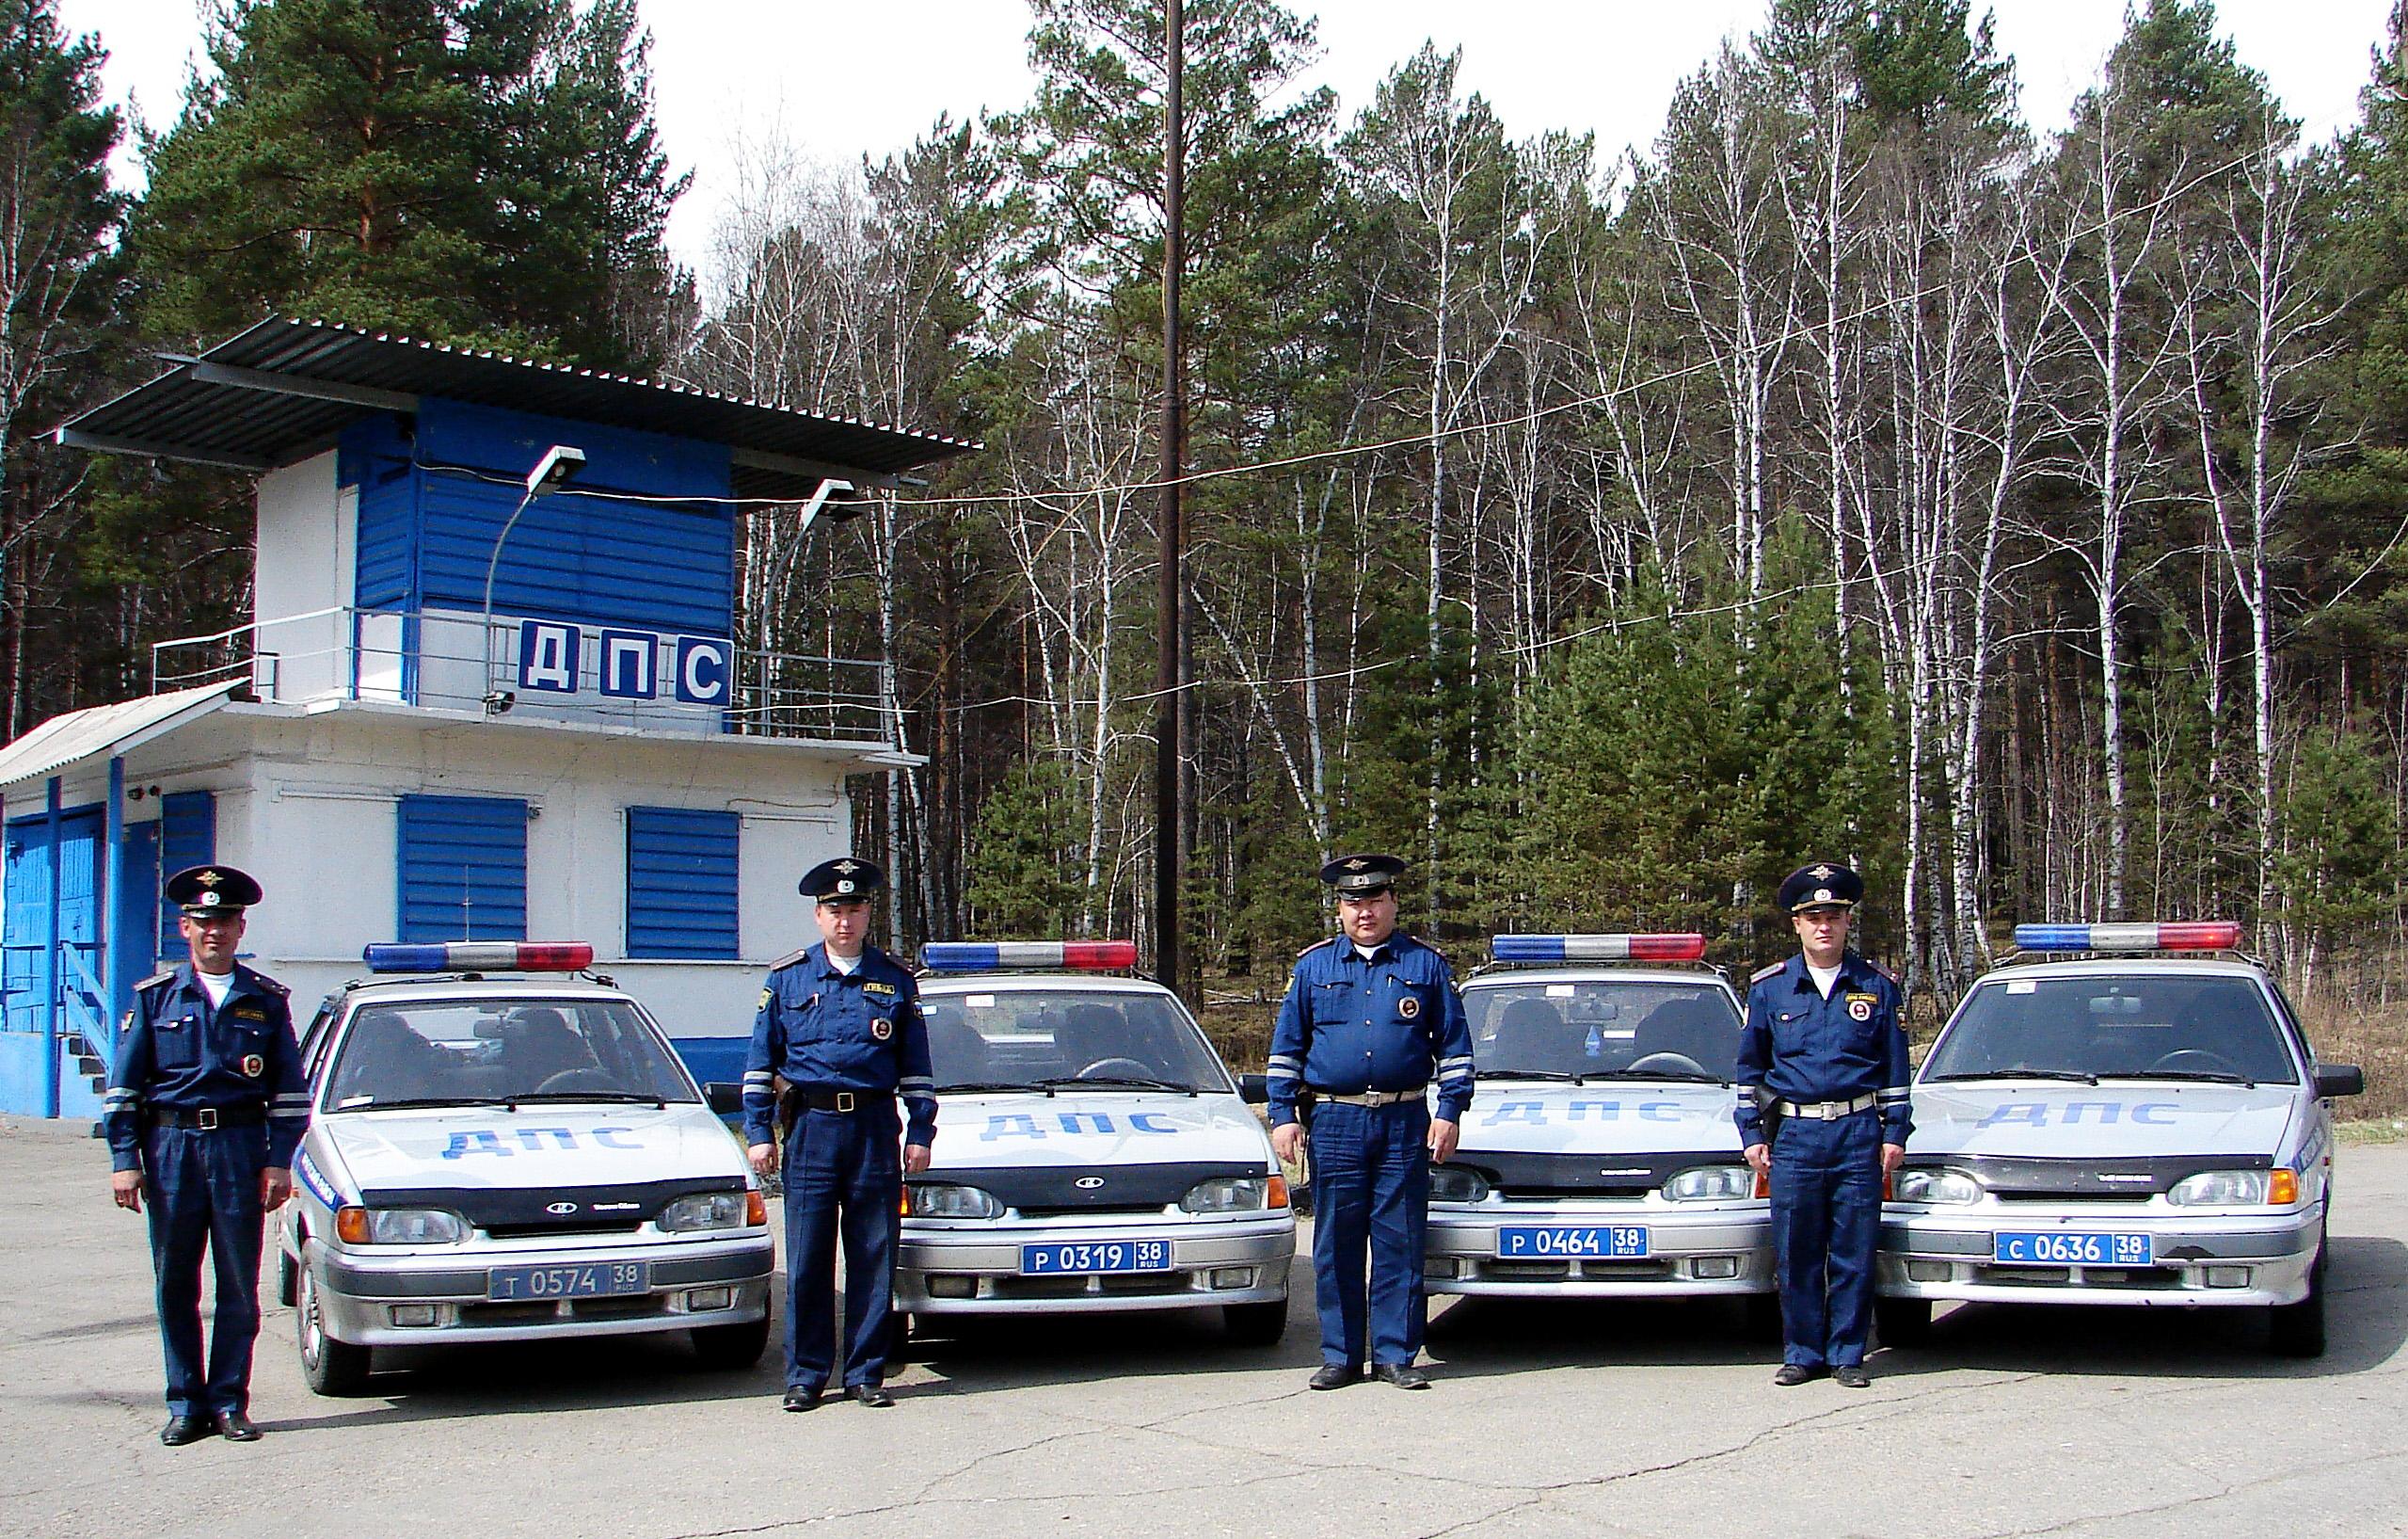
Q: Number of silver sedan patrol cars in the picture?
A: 4